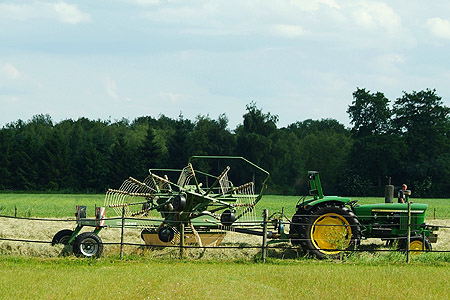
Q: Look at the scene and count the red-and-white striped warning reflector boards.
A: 2